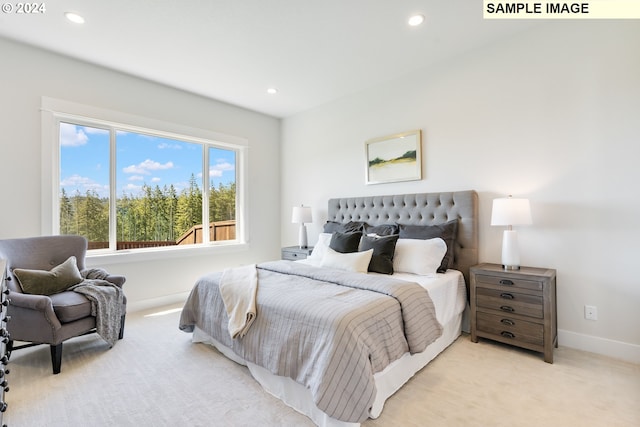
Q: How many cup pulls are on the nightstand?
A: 5